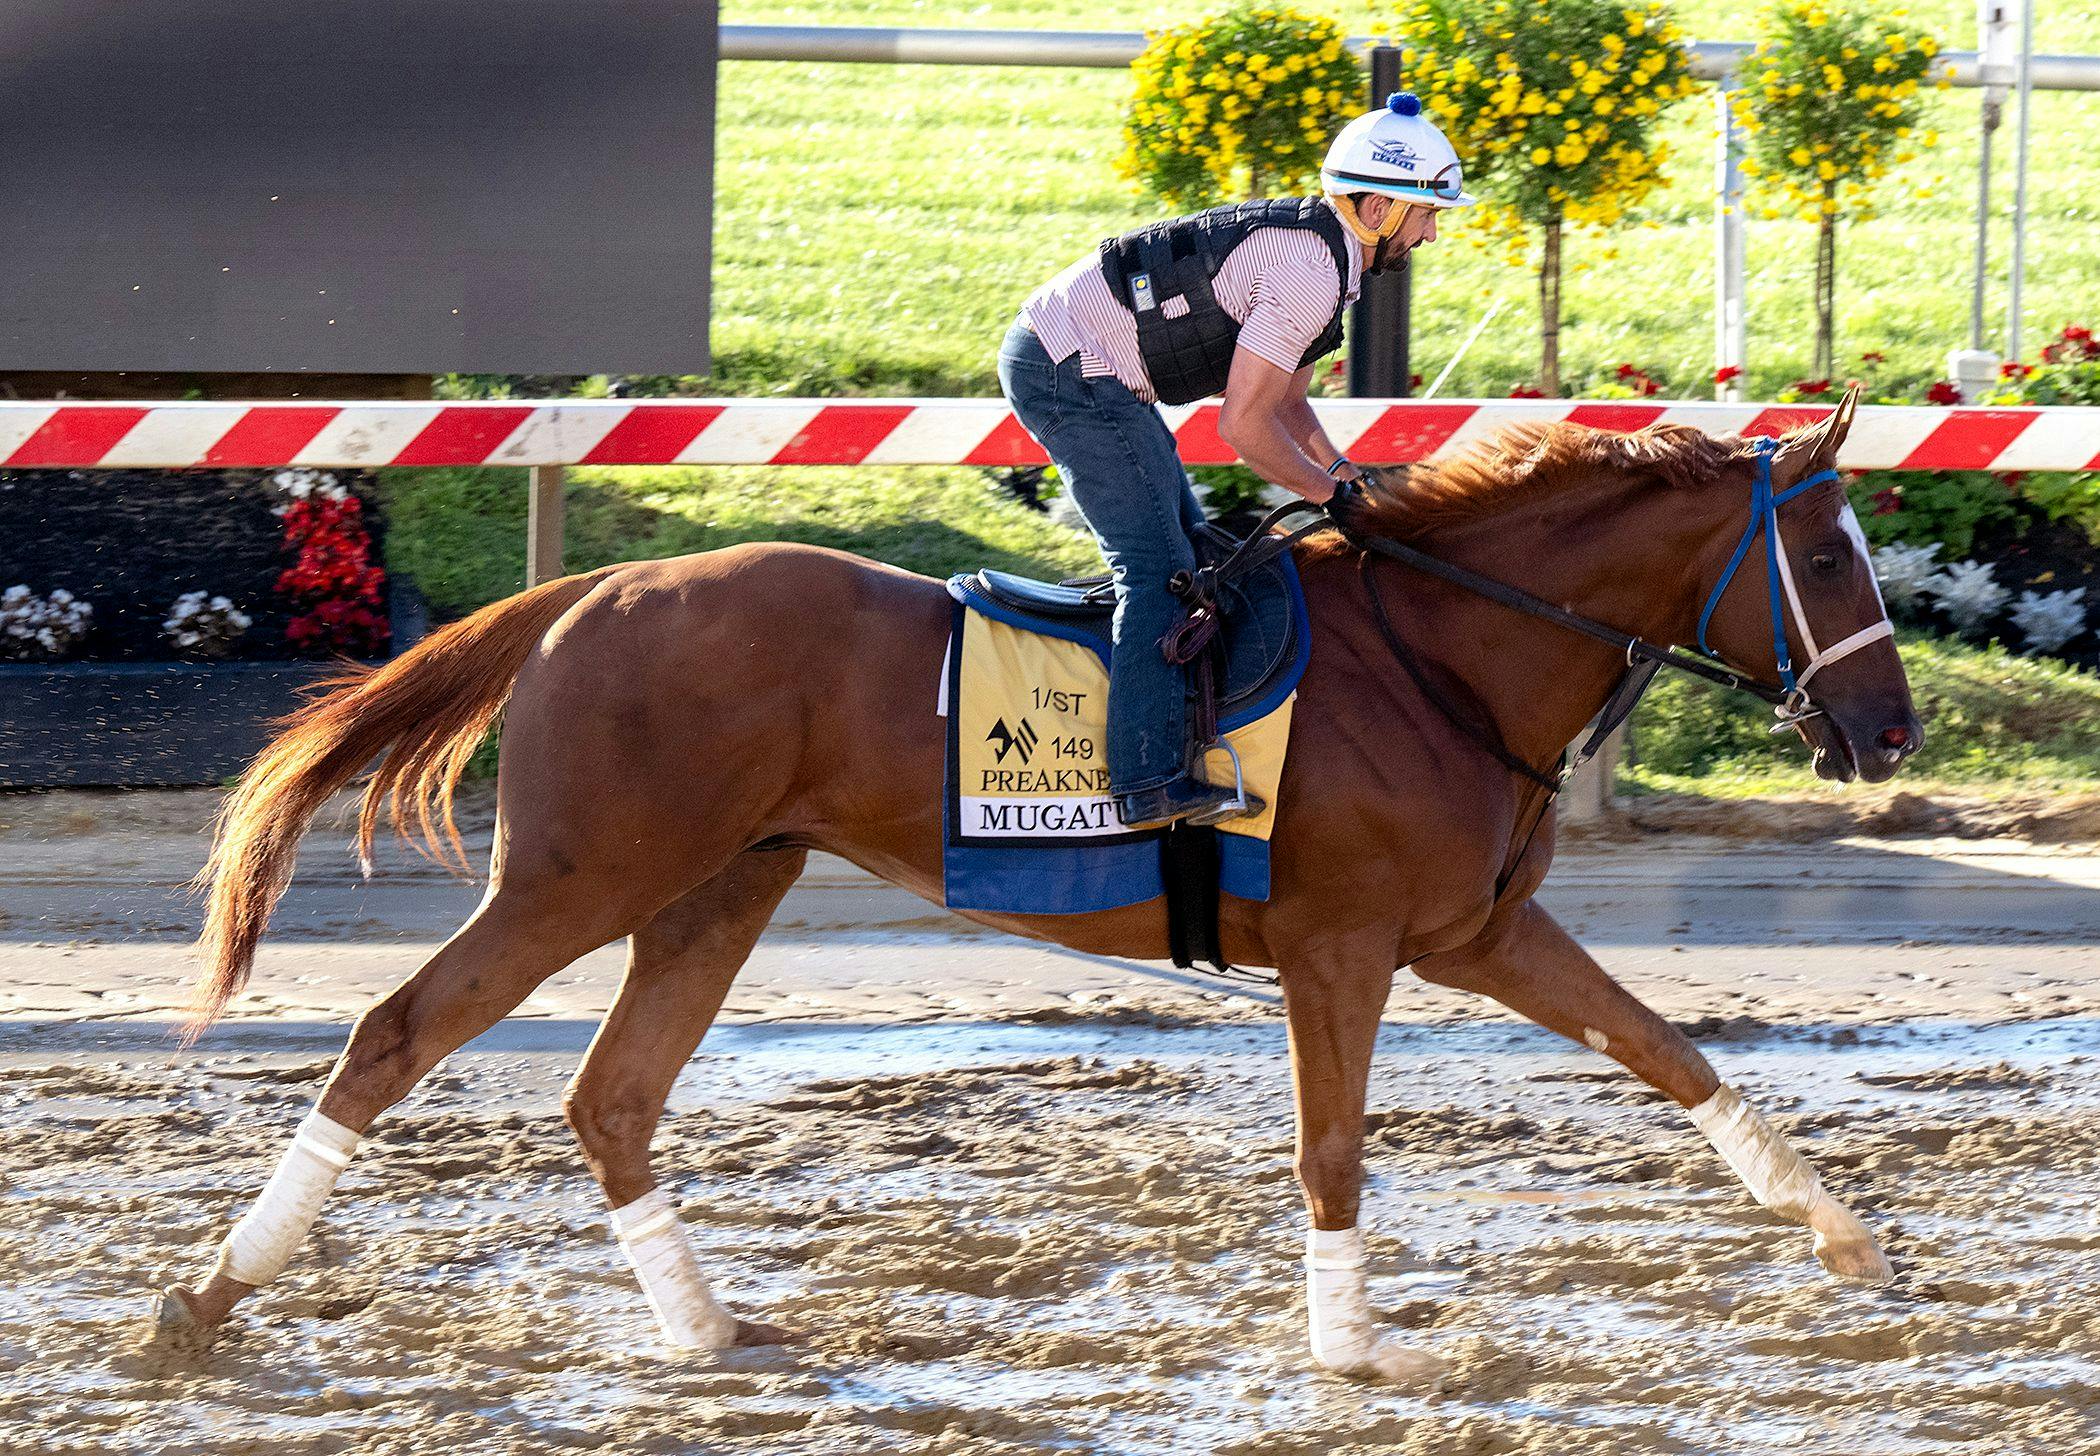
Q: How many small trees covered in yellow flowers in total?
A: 3